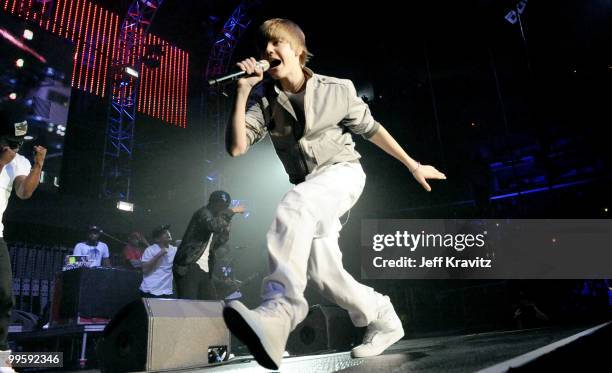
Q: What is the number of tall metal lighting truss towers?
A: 2